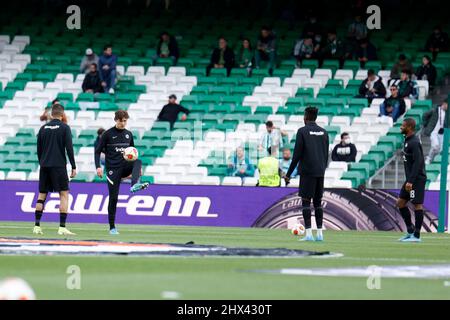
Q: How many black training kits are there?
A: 4